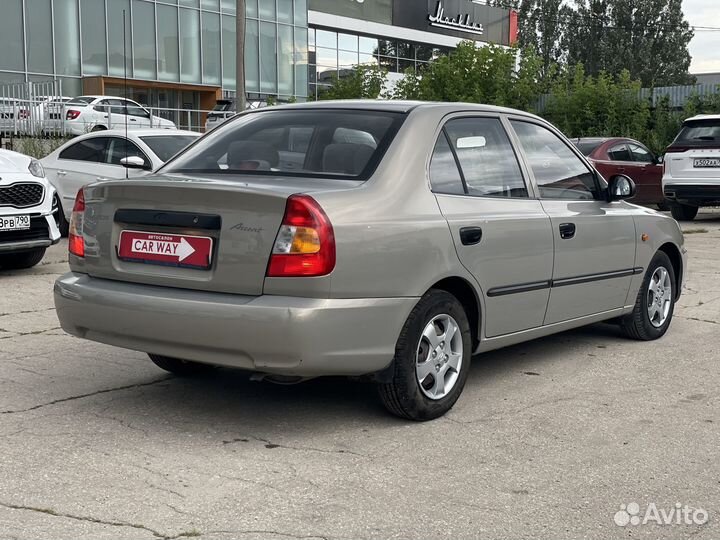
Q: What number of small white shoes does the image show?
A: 0